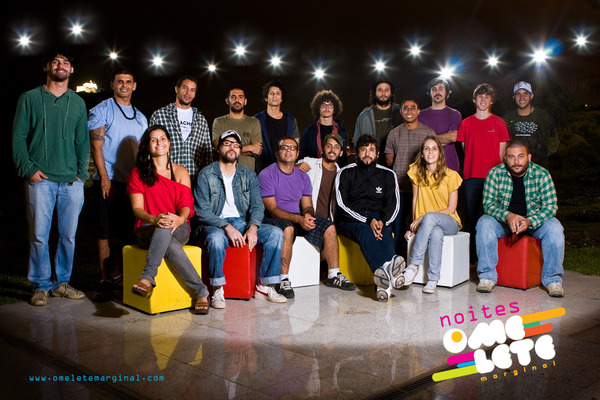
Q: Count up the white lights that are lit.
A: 14